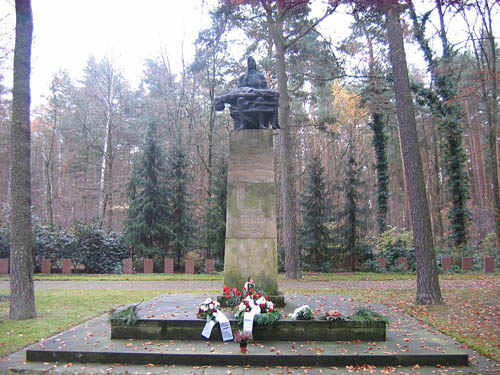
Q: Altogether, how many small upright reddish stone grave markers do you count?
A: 13